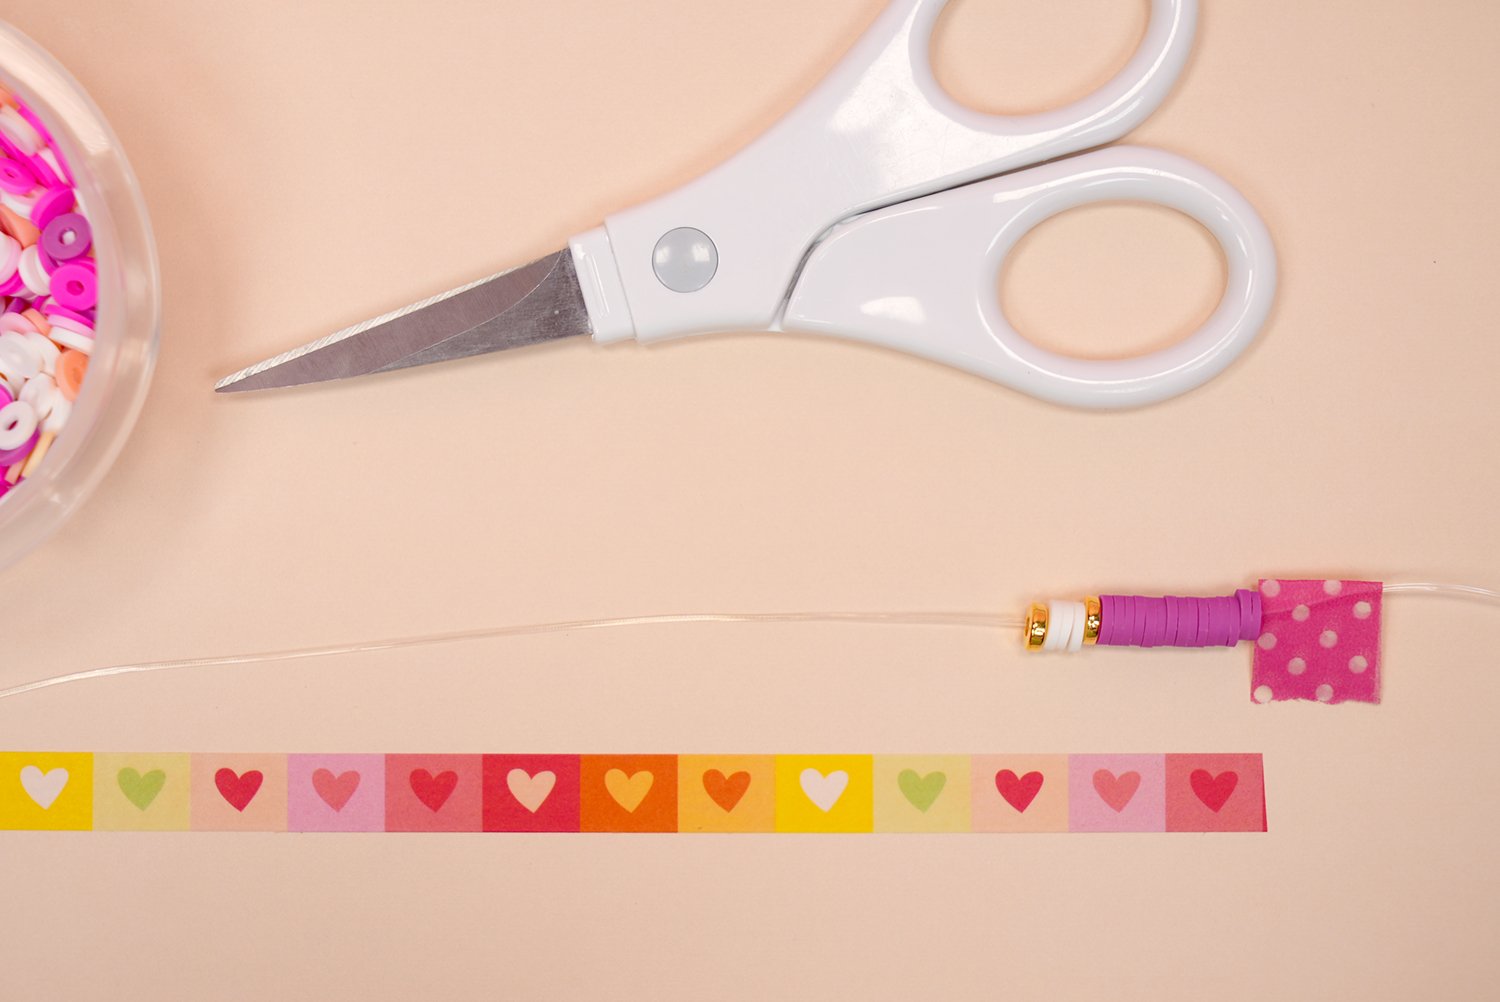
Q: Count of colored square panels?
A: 13